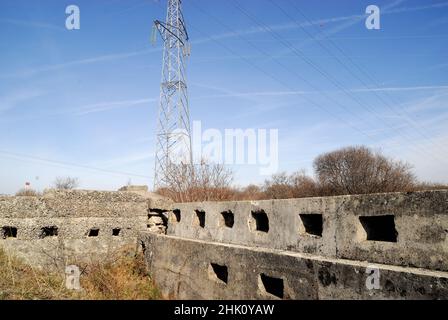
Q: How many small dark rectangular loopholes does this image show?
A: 12